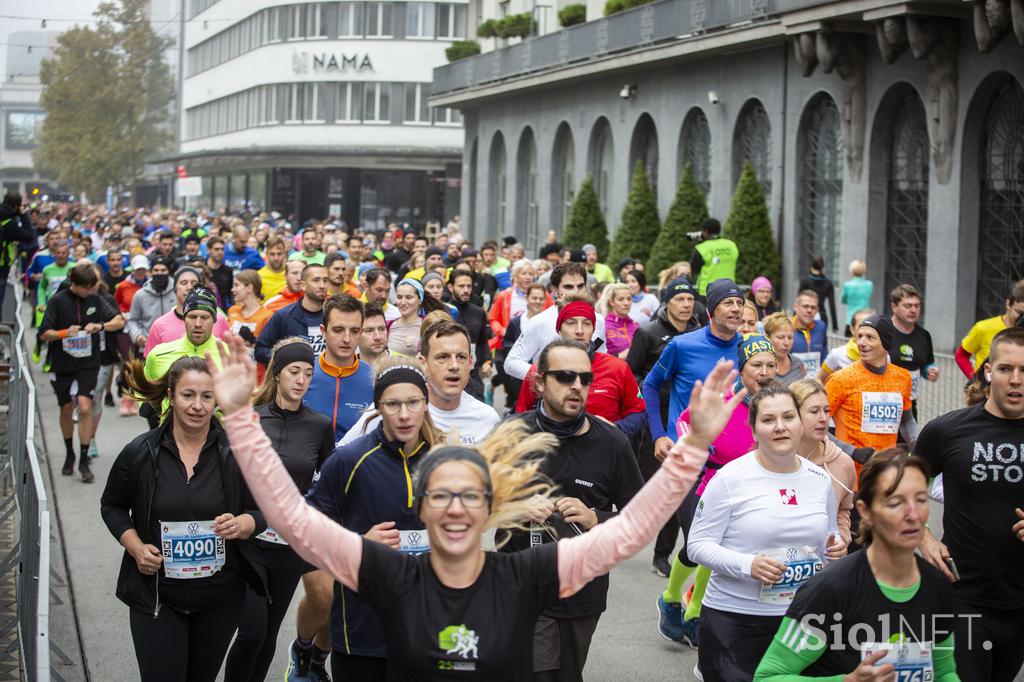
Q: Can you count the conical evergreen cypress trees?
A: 4